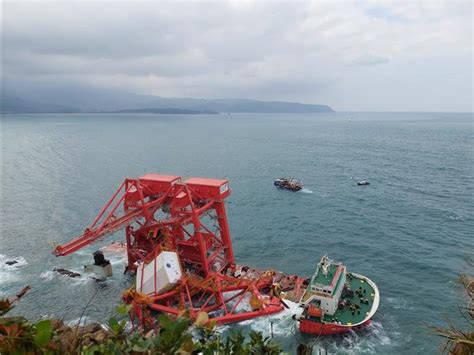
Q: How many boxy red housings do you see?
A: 2